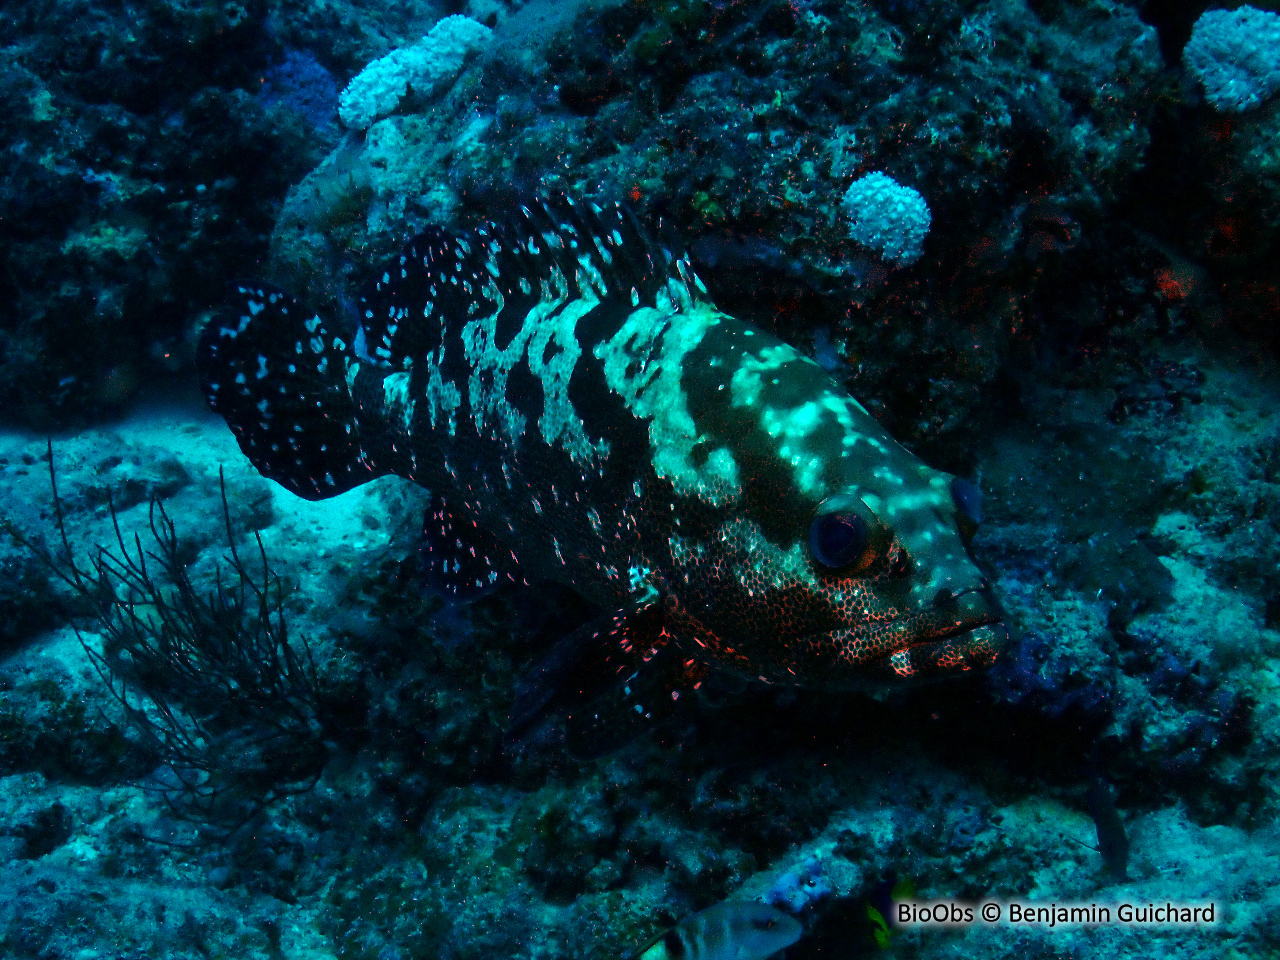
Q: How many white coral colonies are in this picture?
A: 3